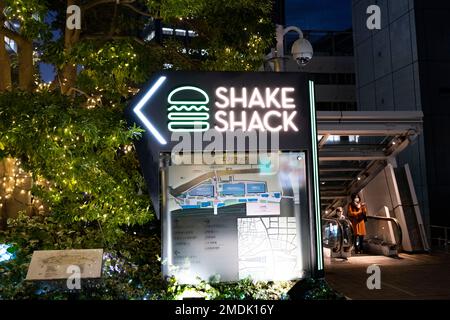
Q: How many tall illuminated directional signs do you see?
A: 1